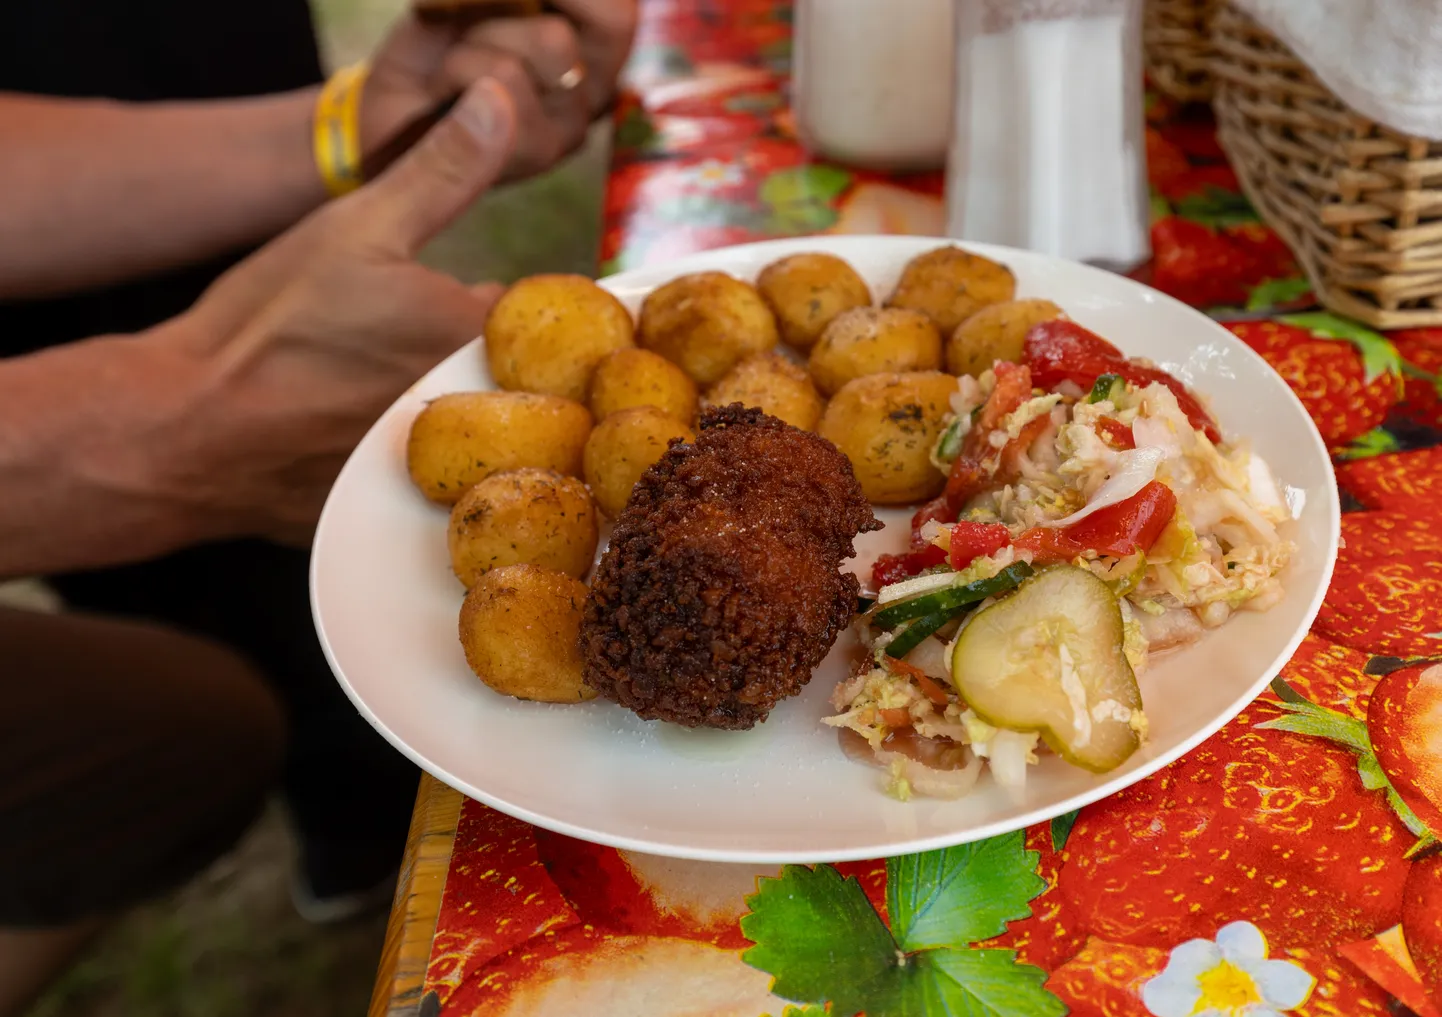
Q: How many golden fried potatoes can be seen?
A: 13